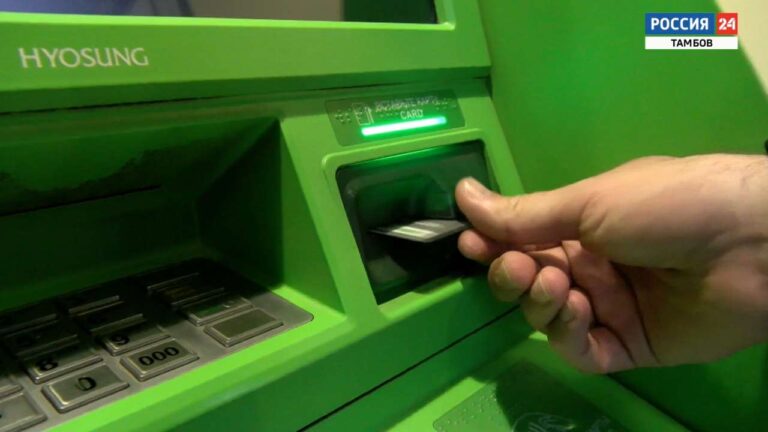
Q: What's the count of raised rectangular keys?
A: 14